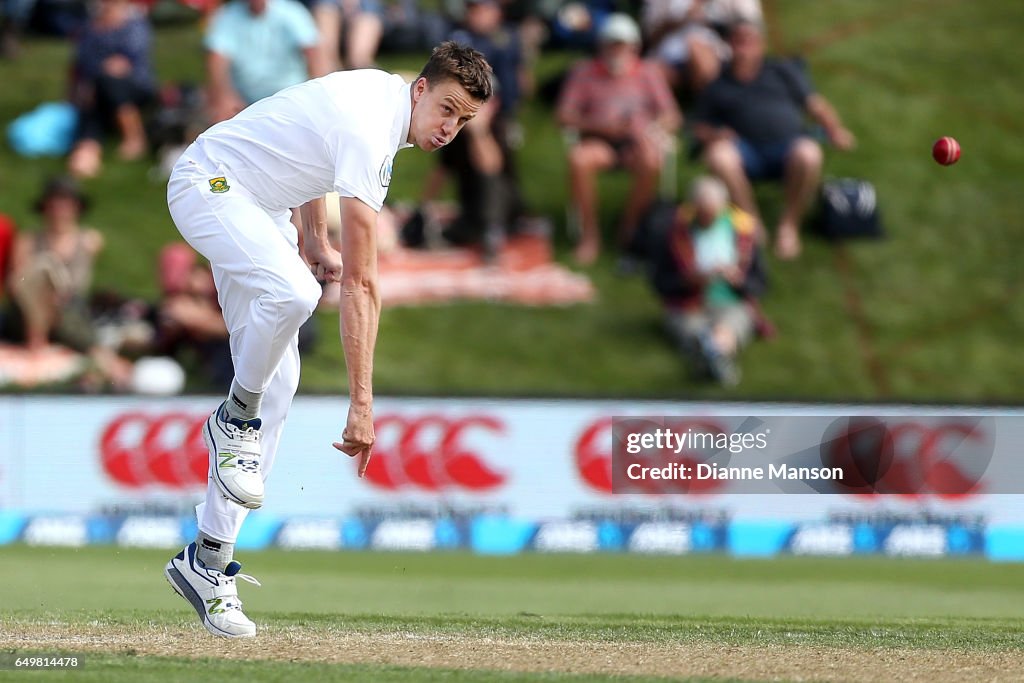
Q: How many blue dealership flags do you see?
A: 0